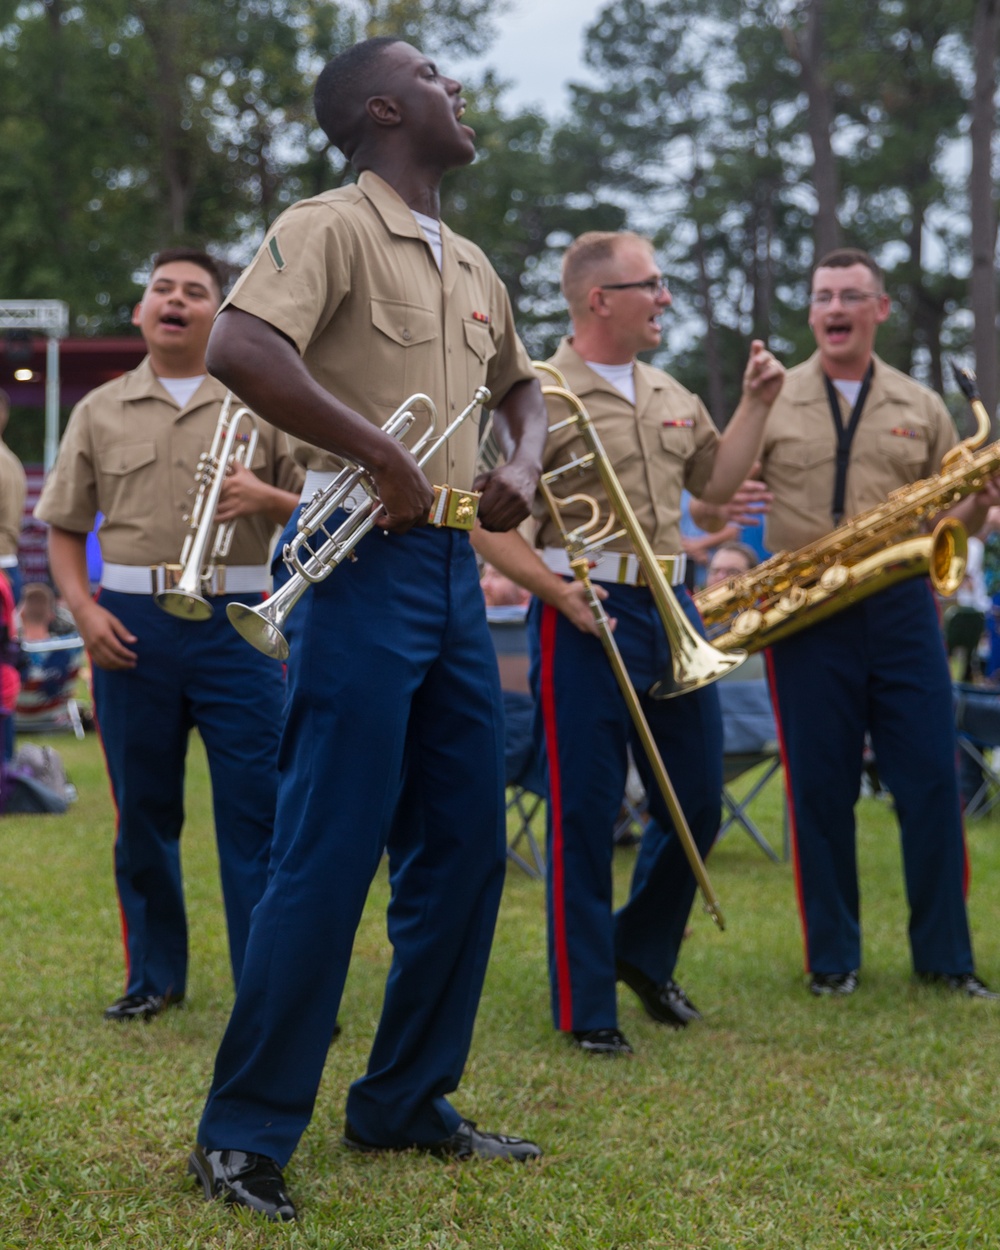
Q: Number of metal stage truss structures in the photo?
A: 1